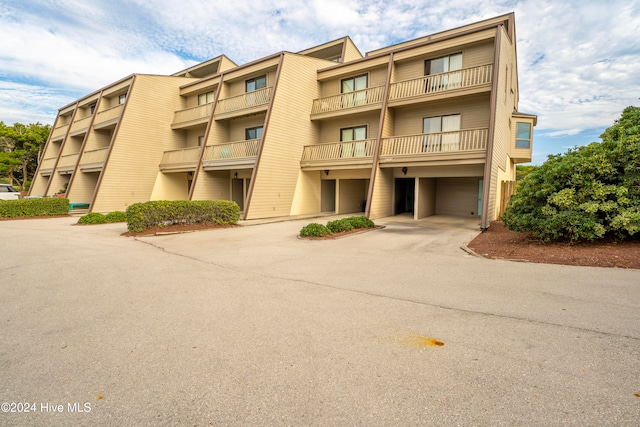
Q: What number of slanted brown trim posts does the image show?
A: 8